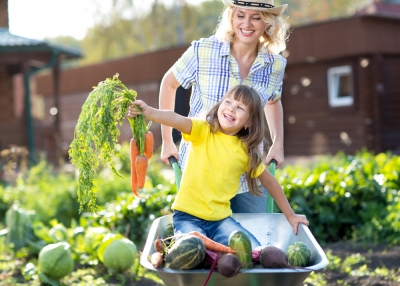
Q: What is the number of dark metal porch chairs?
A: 0